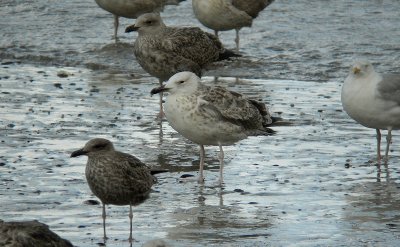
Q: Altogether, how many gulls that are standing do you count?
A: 6